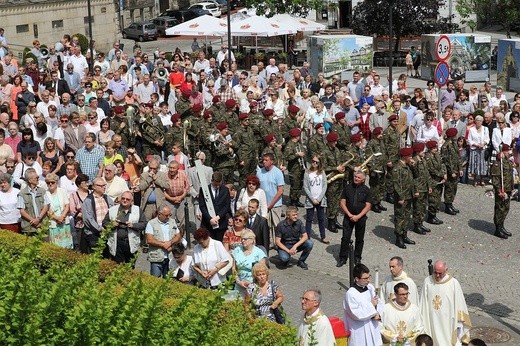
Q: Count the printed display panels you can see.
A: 3